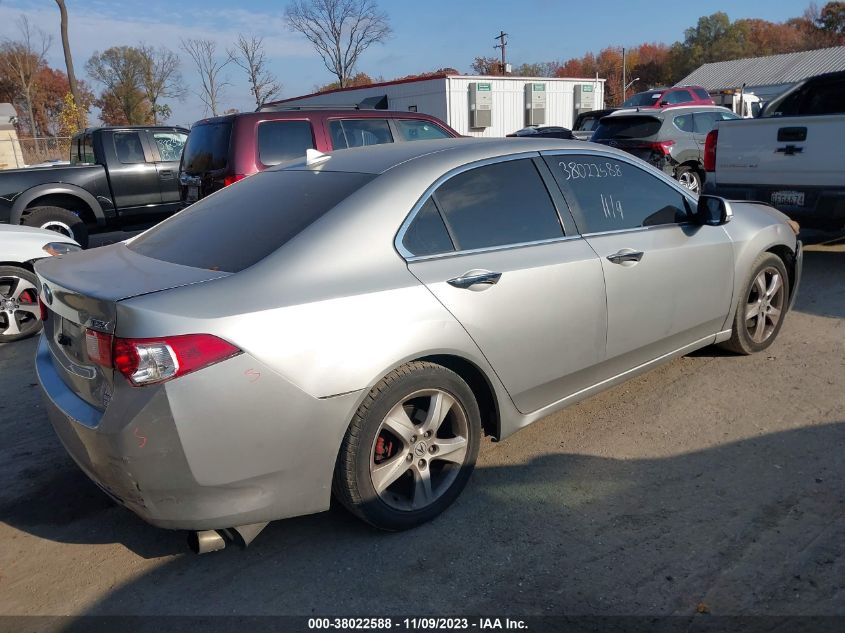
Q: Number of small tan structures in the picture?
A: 1